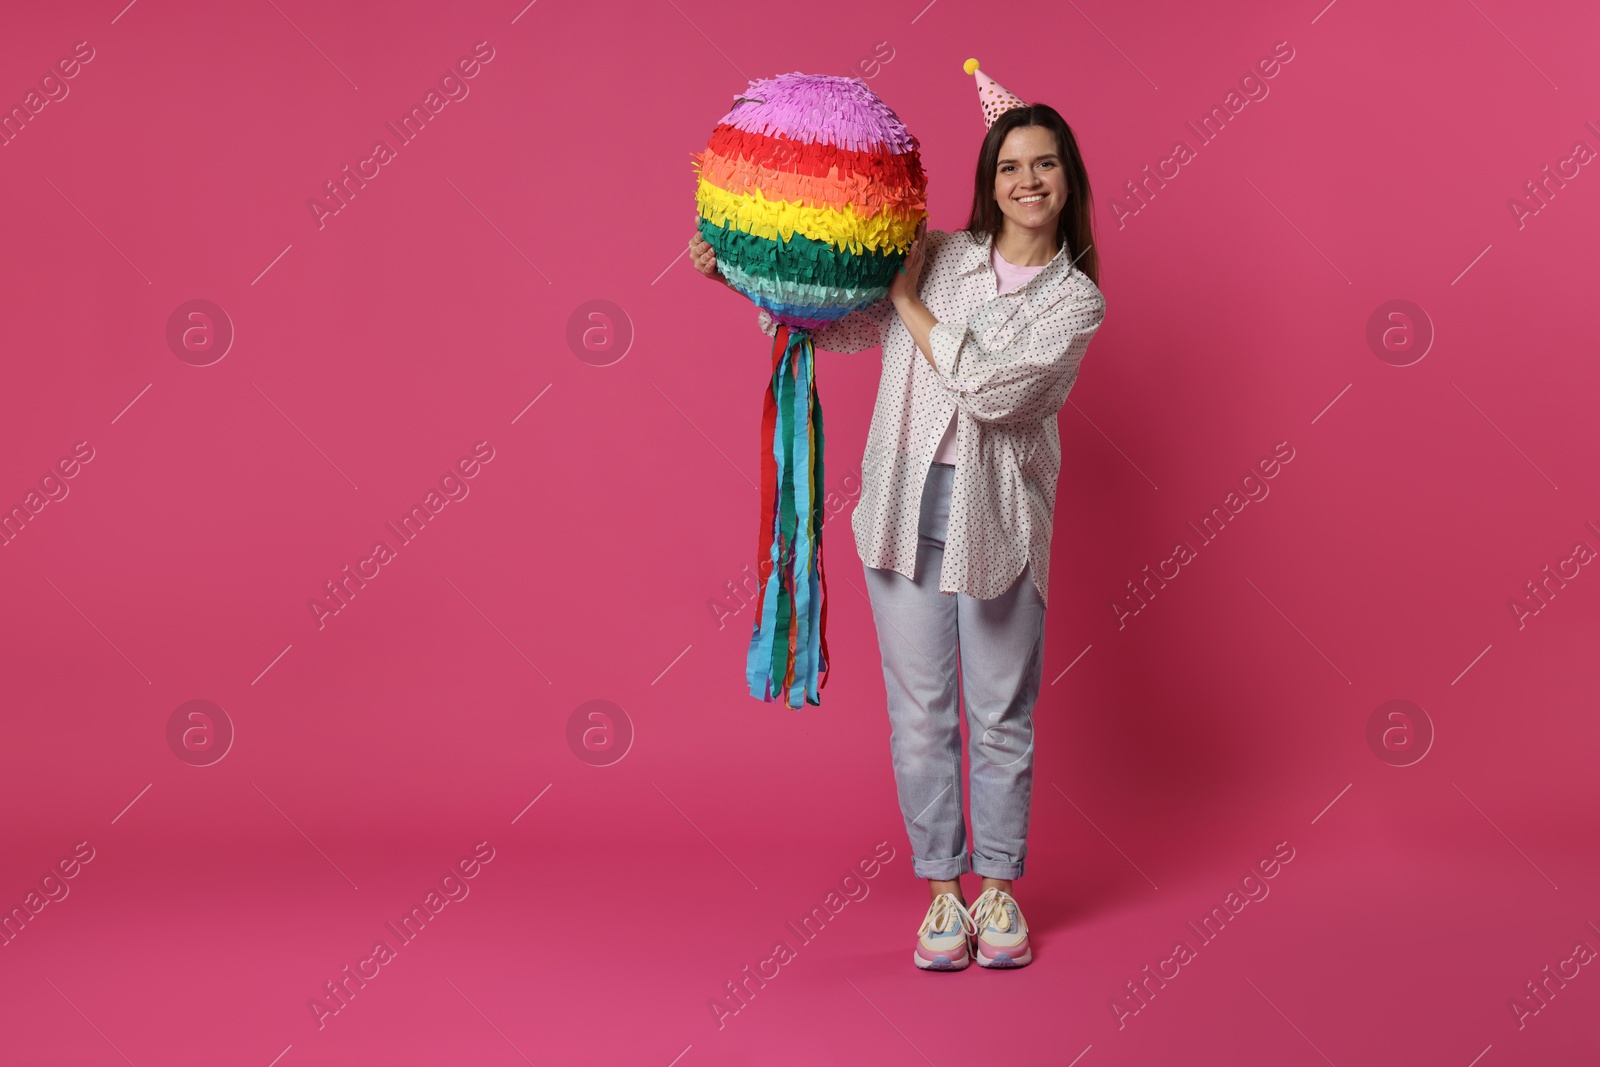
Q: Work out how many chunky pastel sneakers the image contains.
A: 2